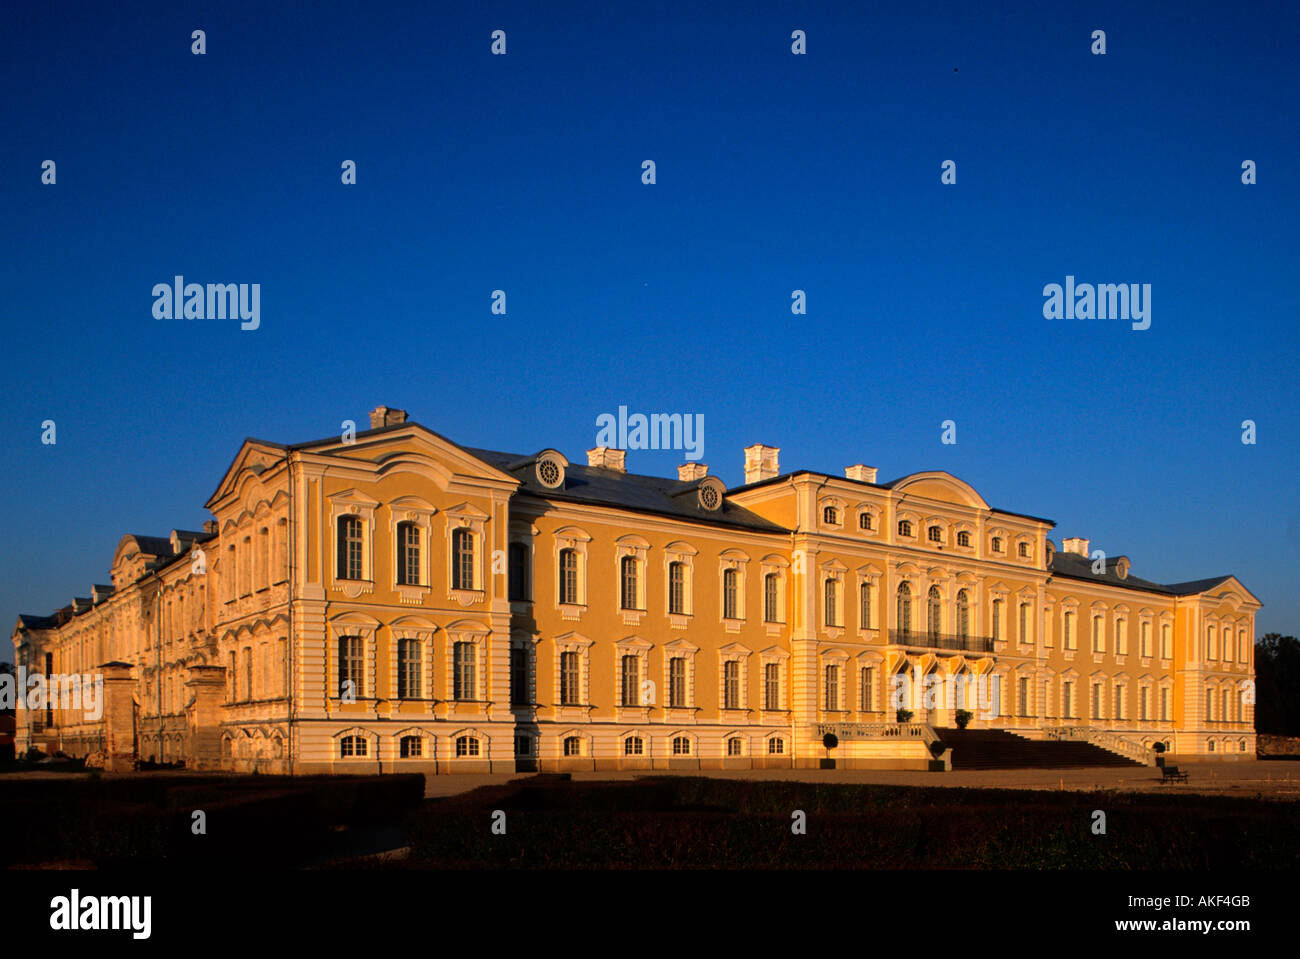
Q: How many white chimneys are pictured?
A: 5